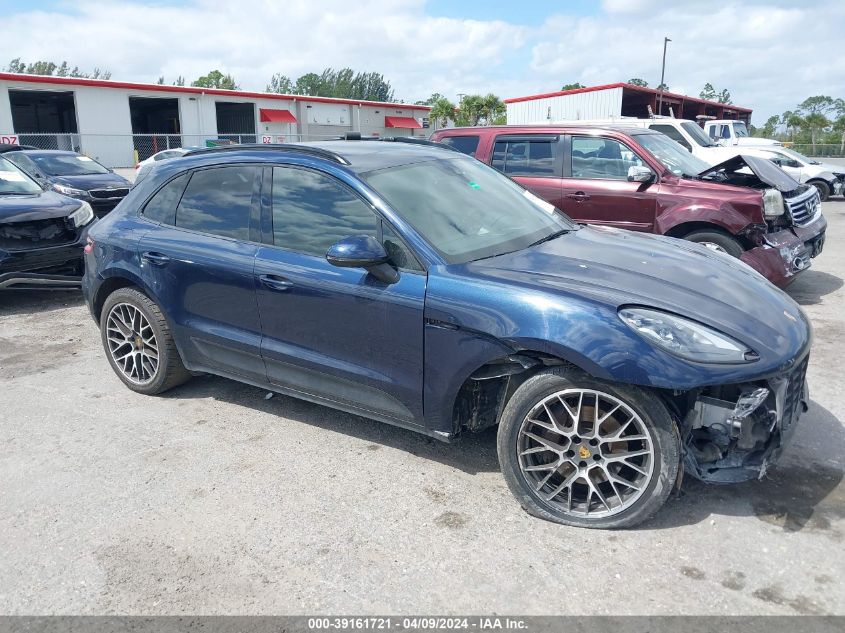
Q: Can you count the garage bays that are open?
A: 3